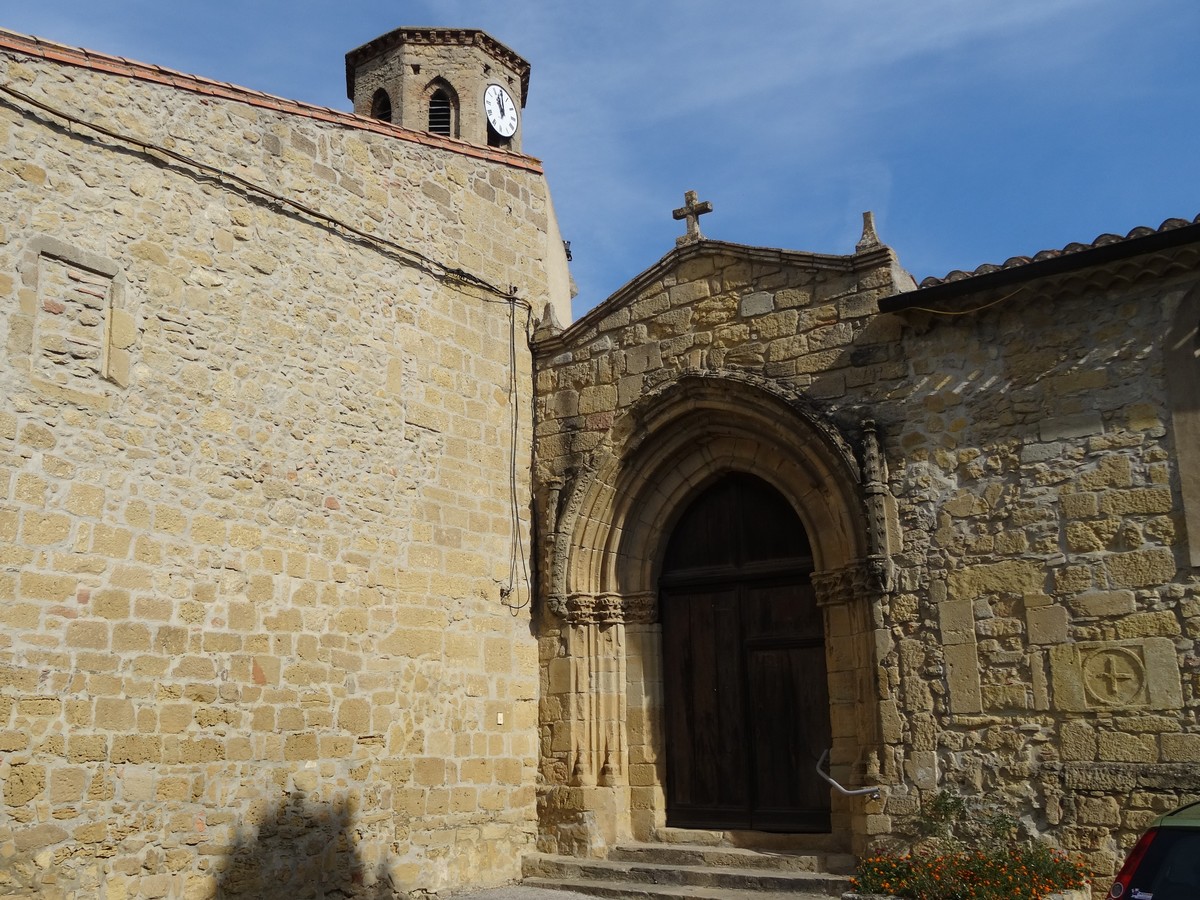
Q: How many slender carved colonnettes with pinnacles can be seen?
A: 2